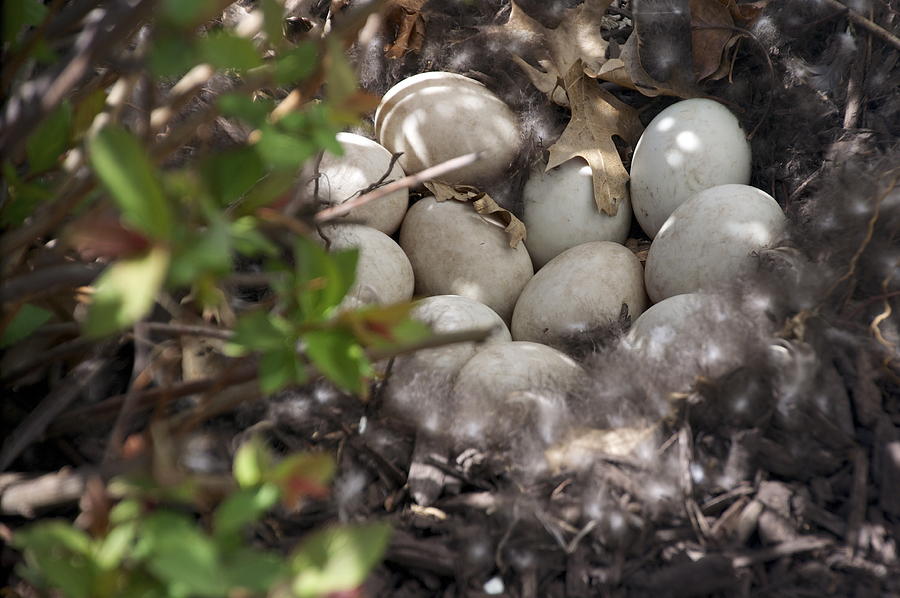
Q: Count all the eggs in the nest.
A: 11